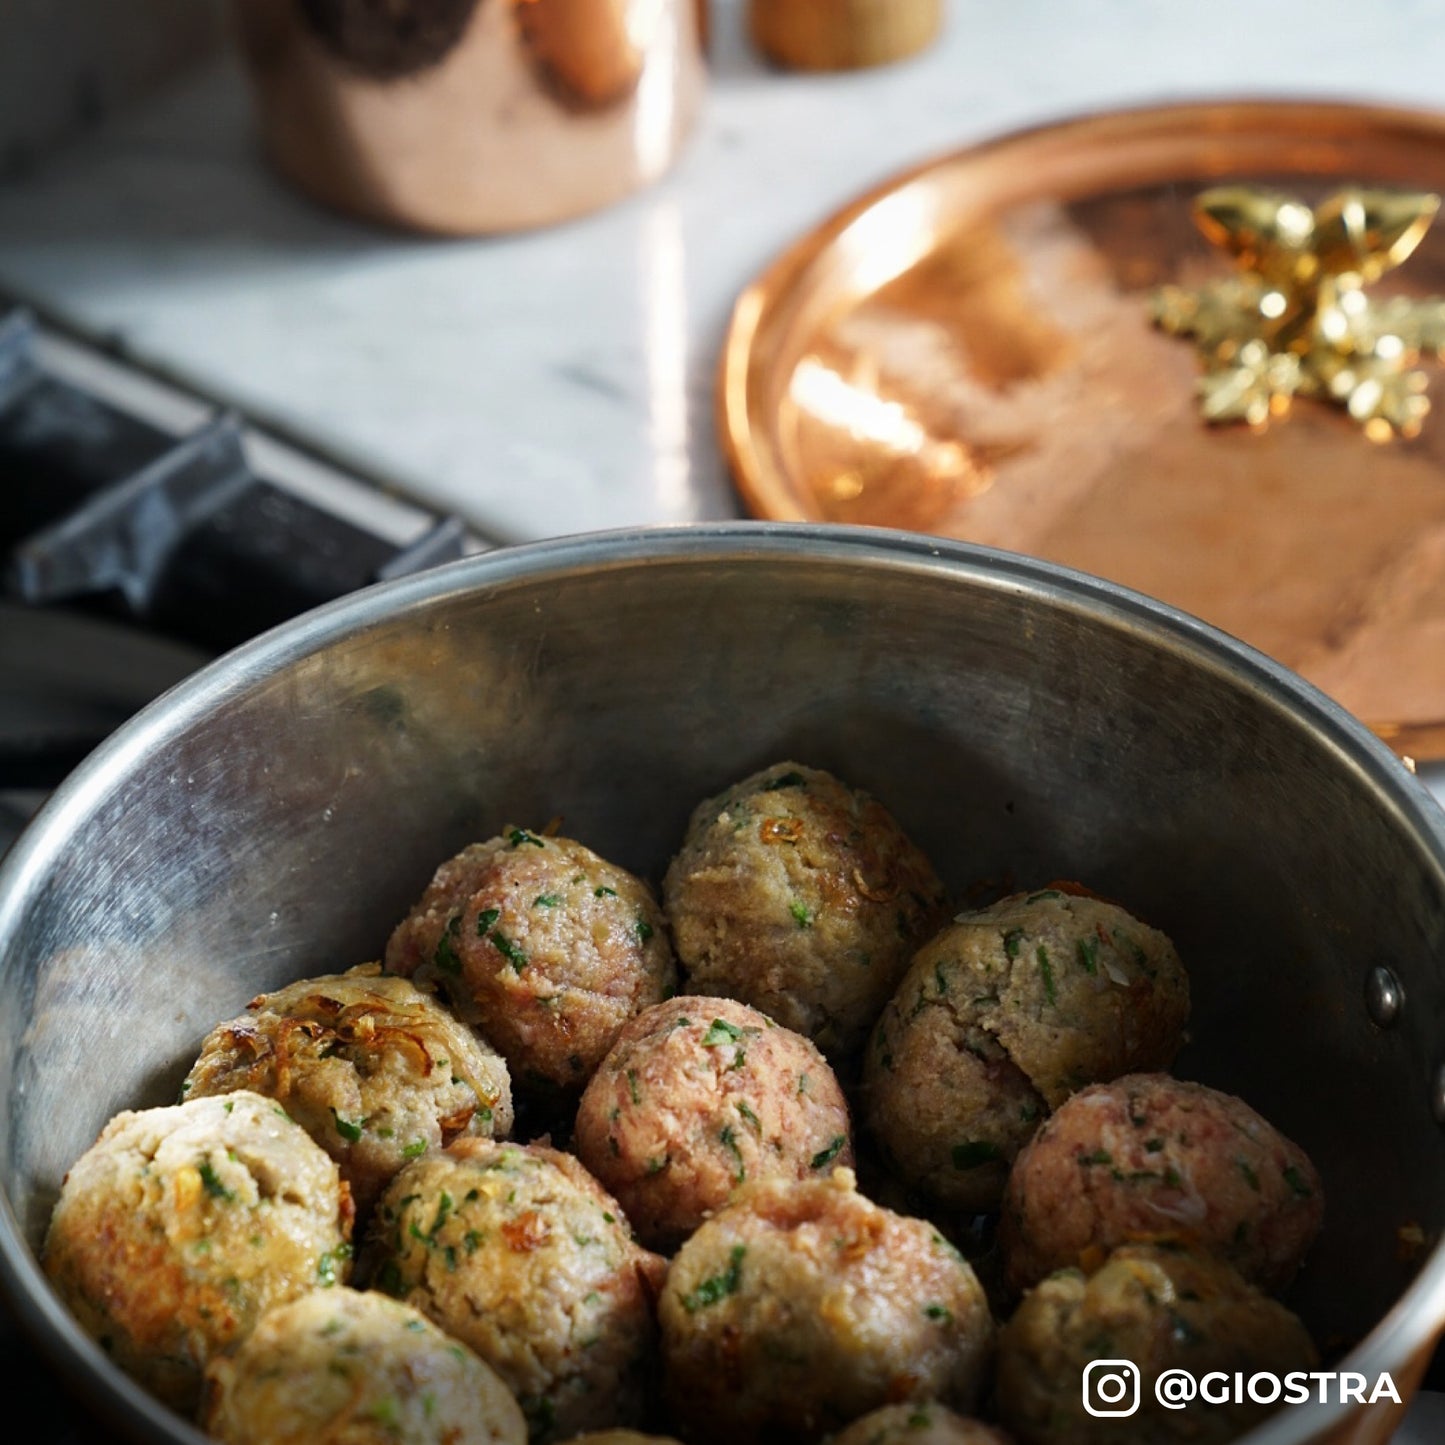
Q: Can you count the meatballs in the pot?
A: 13